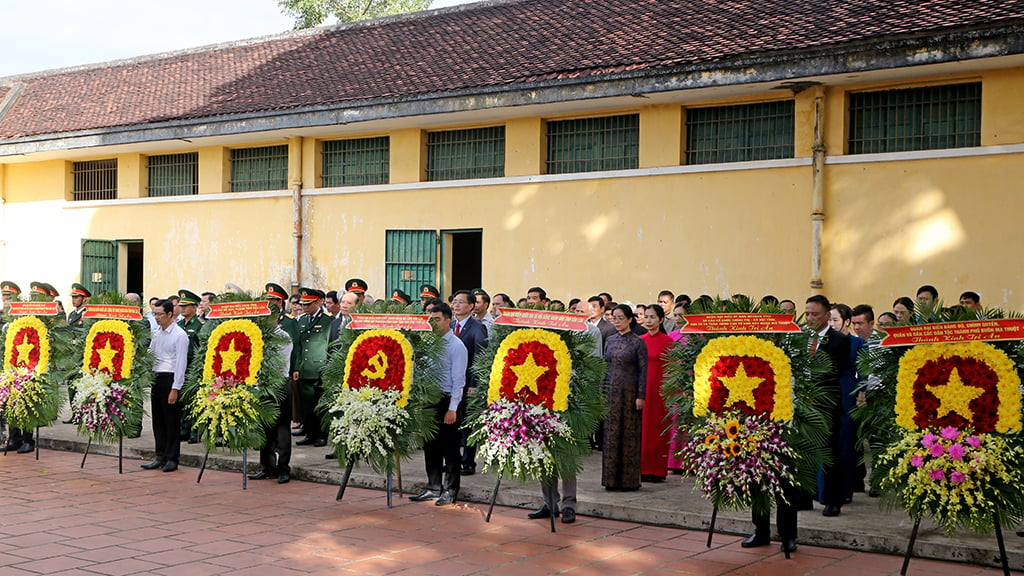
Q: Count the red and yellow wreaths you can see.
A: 7